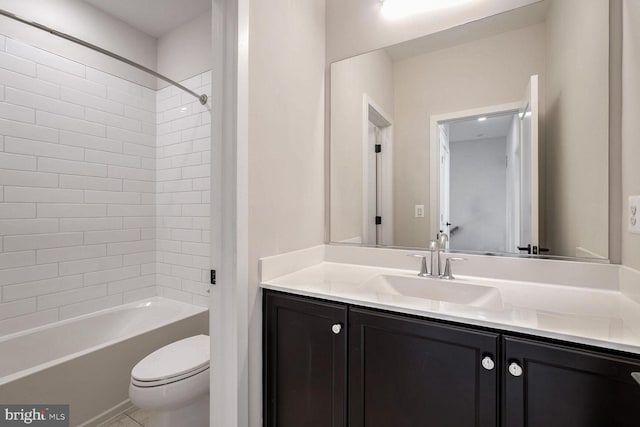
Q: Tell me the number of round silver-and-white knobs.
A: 3